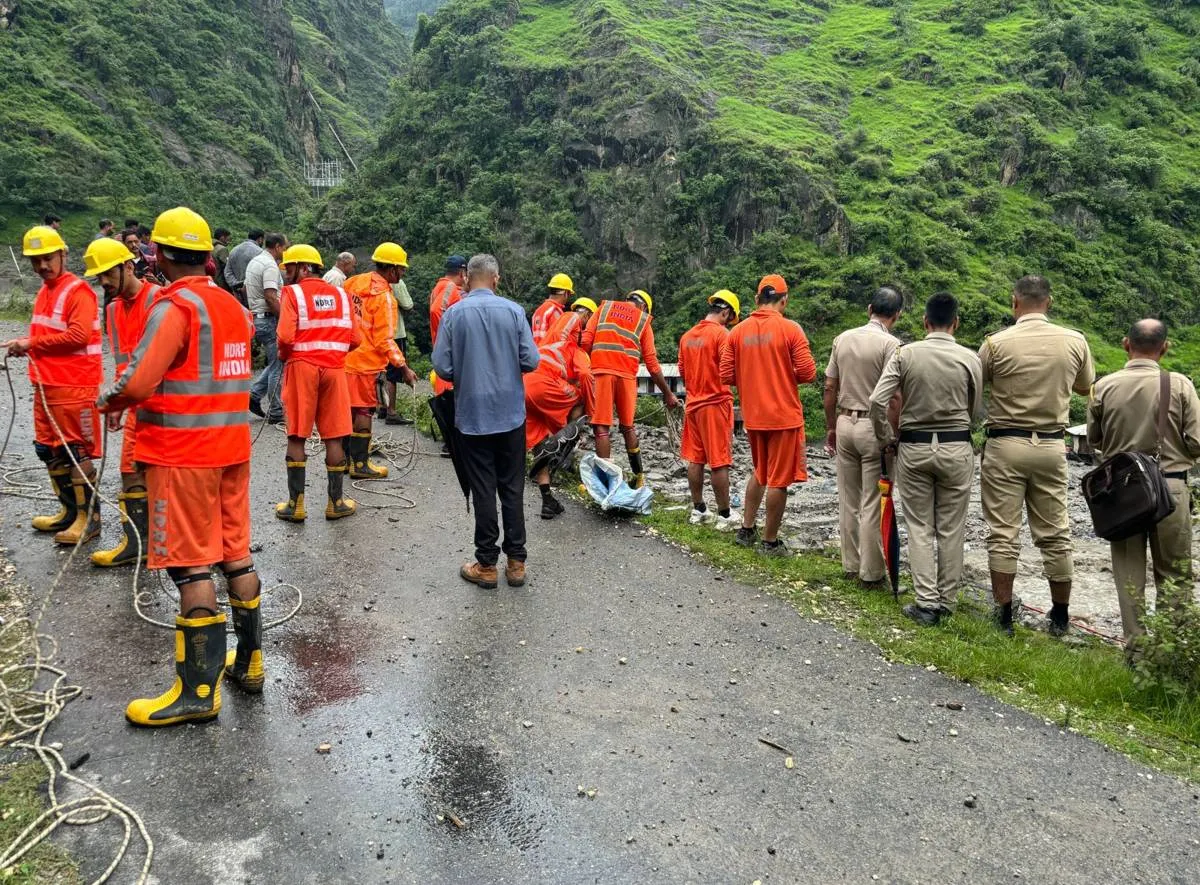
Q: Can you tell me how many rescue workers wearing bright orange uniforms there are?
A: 12